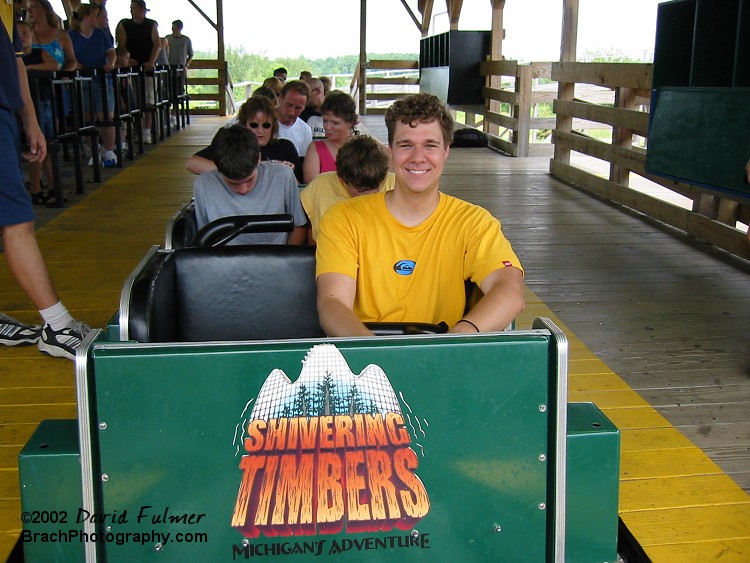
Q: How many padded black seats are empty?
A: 1